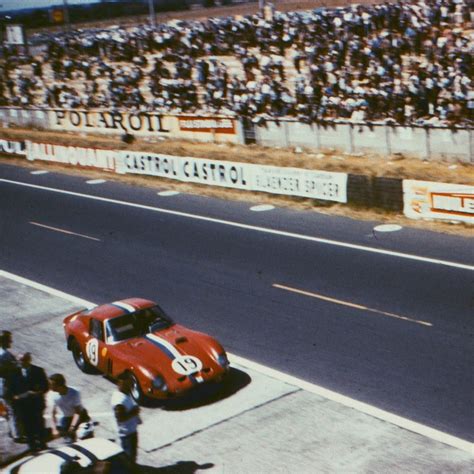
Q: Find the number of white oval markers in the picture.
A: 5